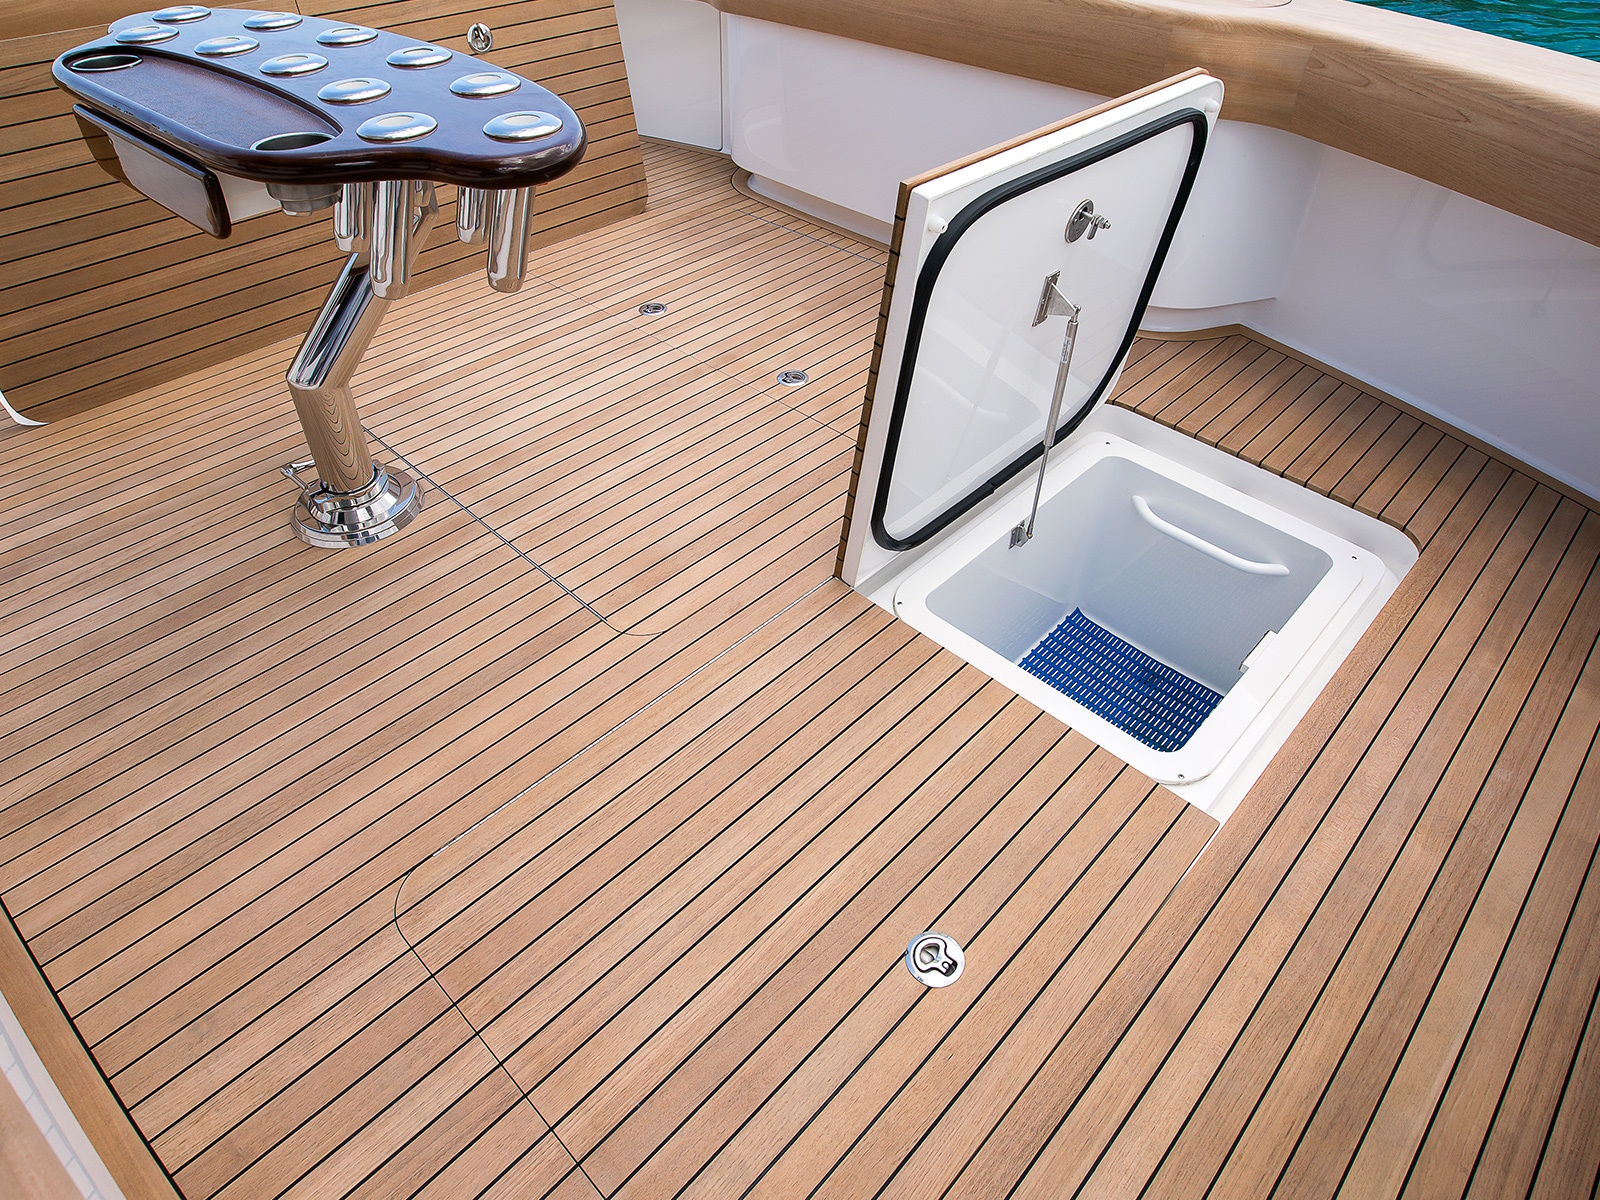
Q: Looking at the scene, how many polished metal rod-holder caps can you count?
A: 11